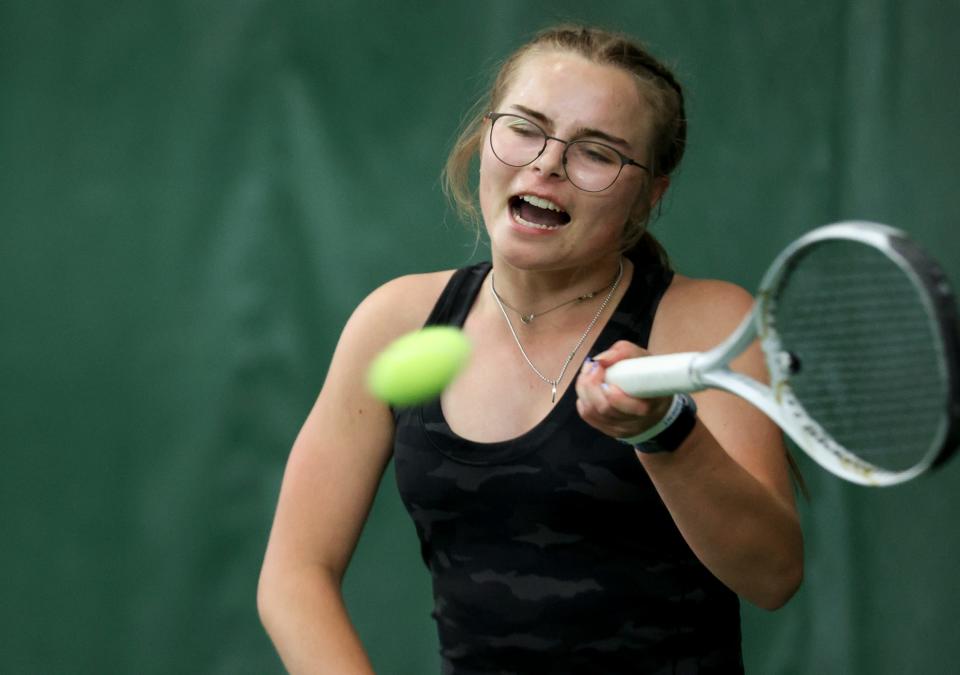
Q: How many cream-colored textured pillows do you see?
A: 0